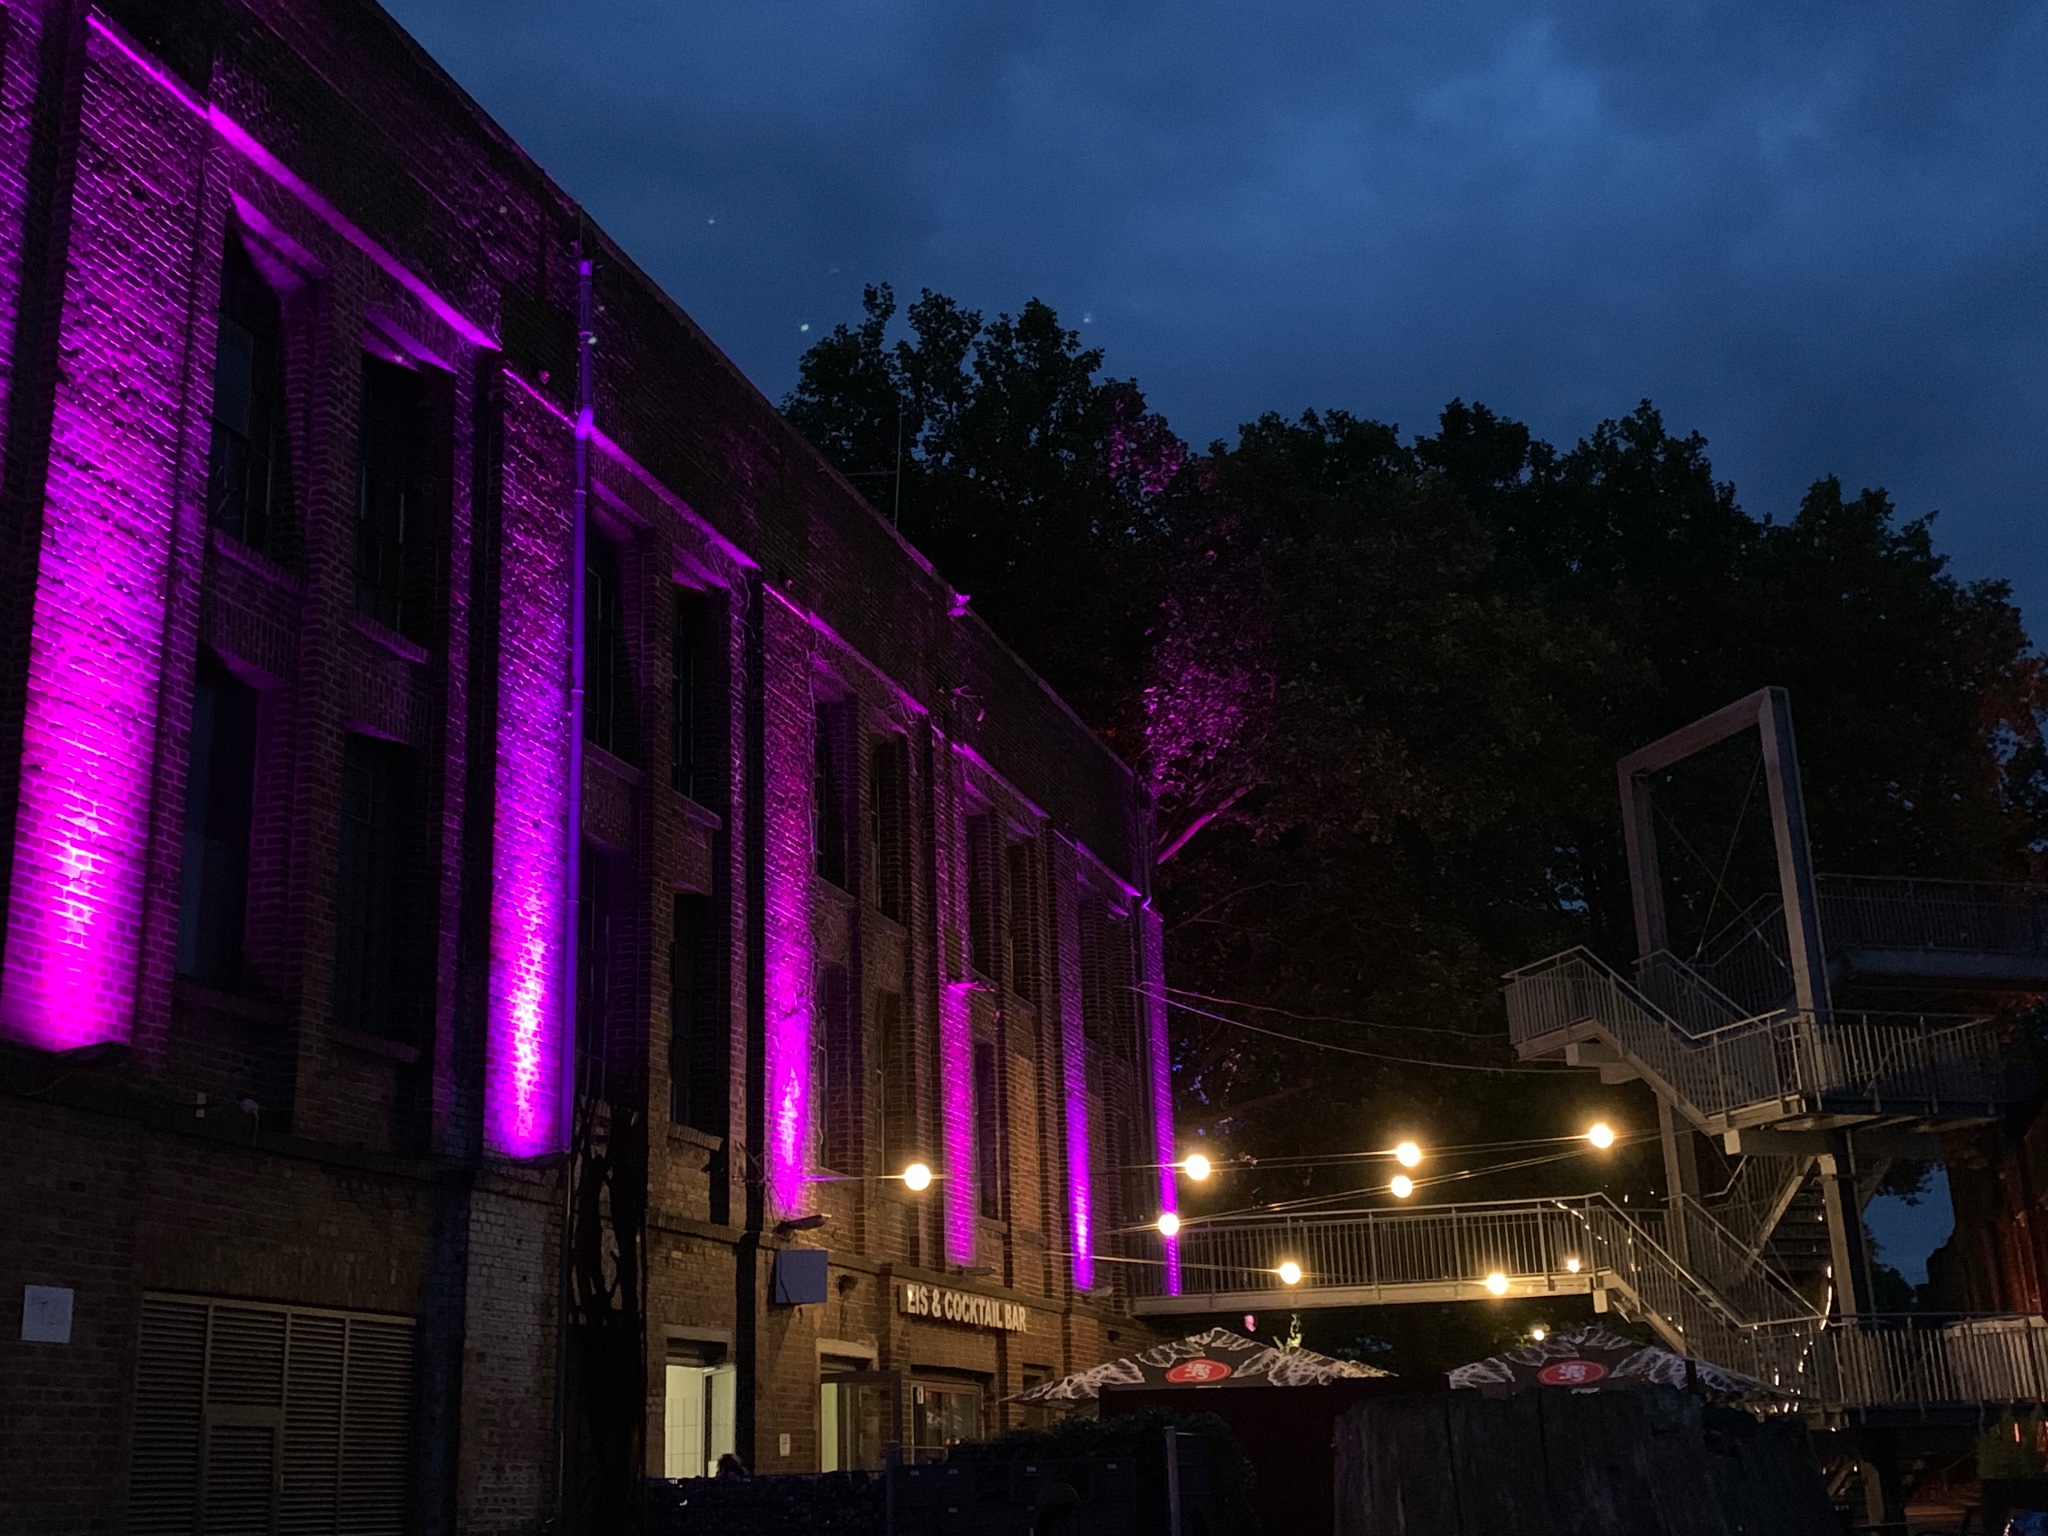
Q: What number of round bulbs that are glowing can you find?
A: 10